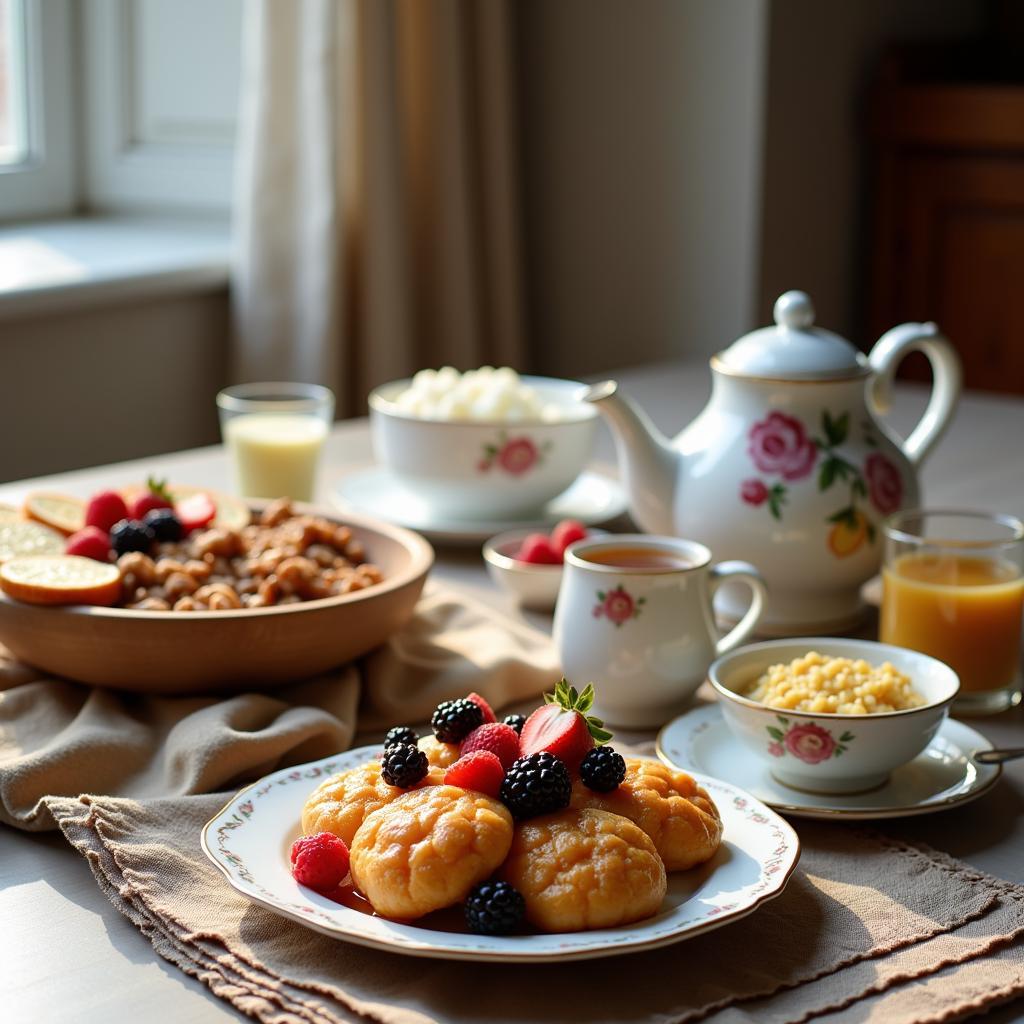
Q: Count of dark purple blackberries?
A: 9